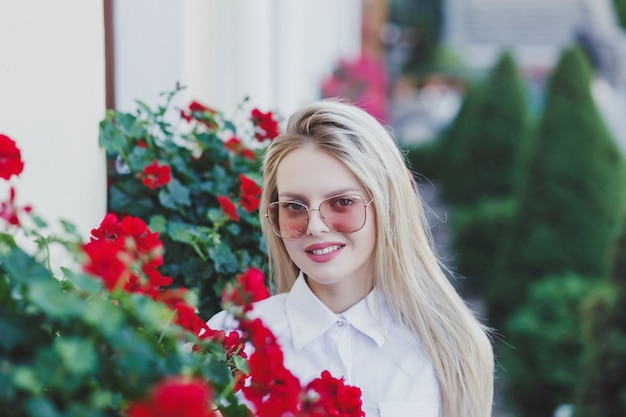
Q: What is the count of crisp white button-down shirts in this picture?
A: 1